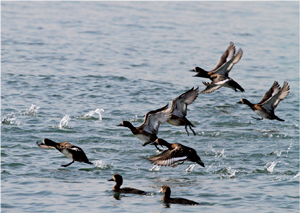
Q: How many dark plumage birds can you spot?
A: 9